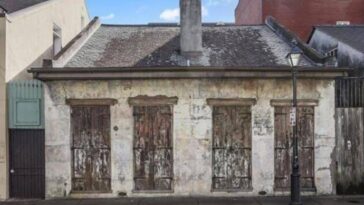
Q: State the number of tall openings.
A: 4